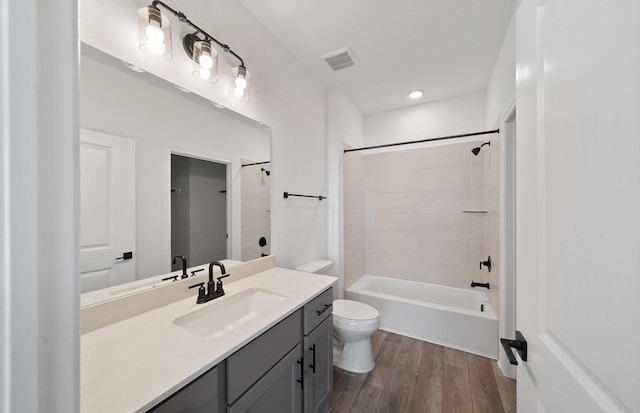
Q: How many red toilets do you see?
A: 0